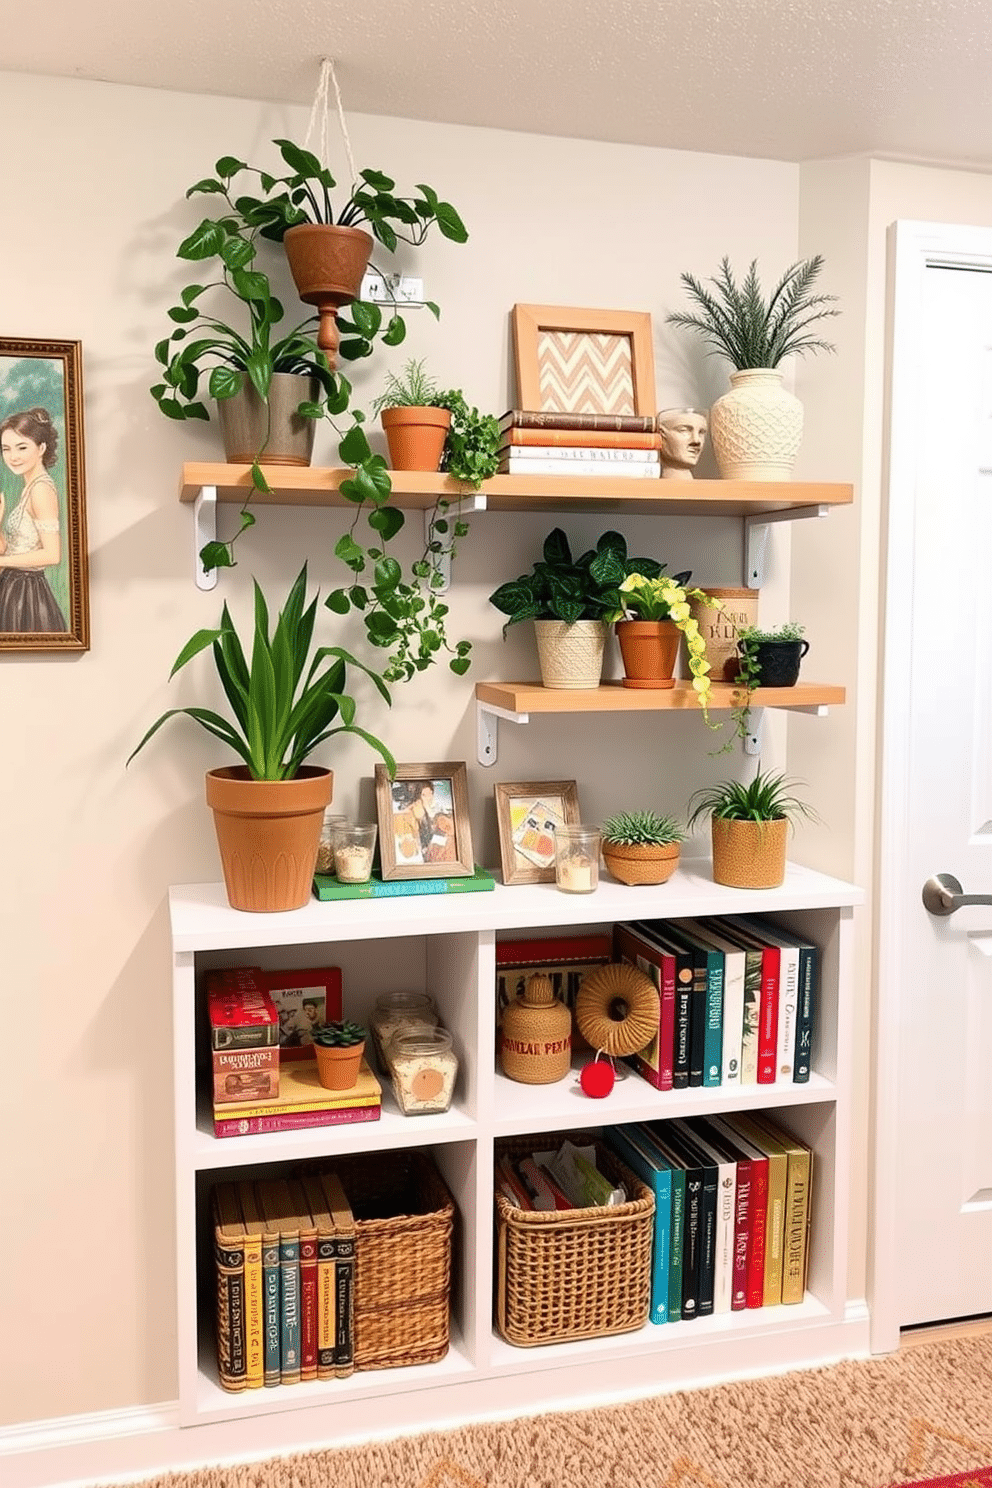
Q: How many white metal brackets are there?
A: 5